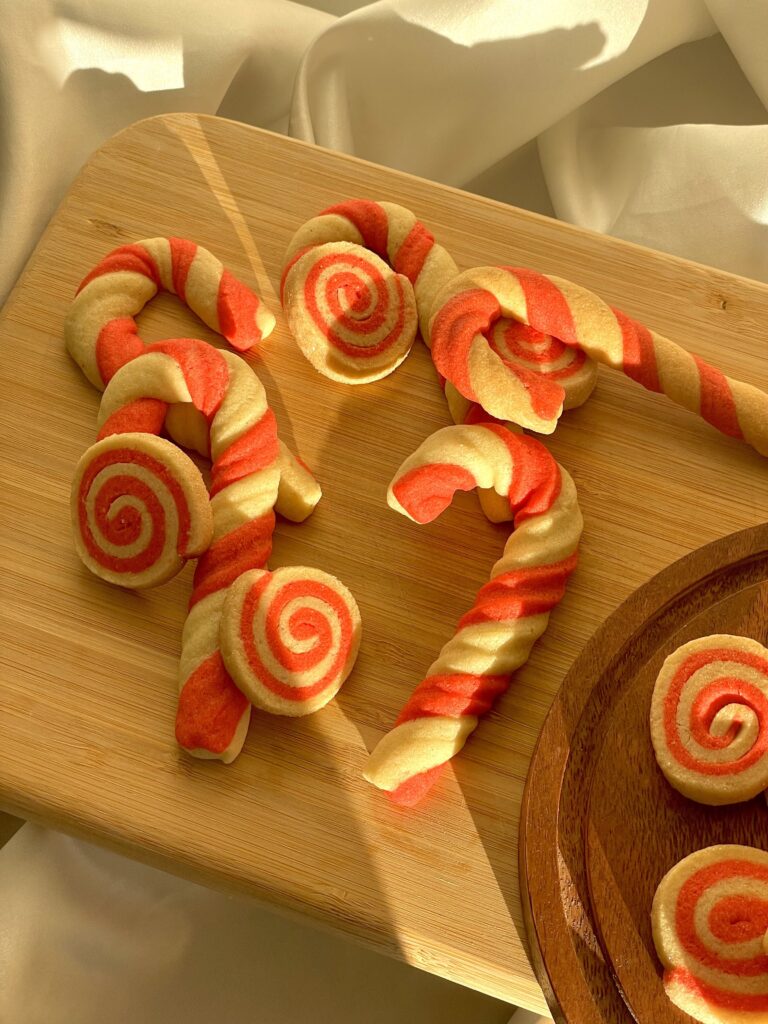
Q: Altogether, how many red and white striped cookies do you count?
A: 11